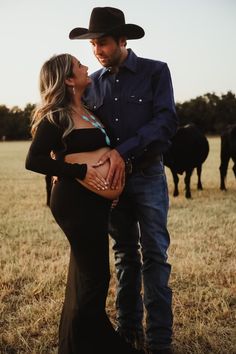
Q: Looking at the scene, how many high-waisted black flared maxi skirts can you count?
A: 1